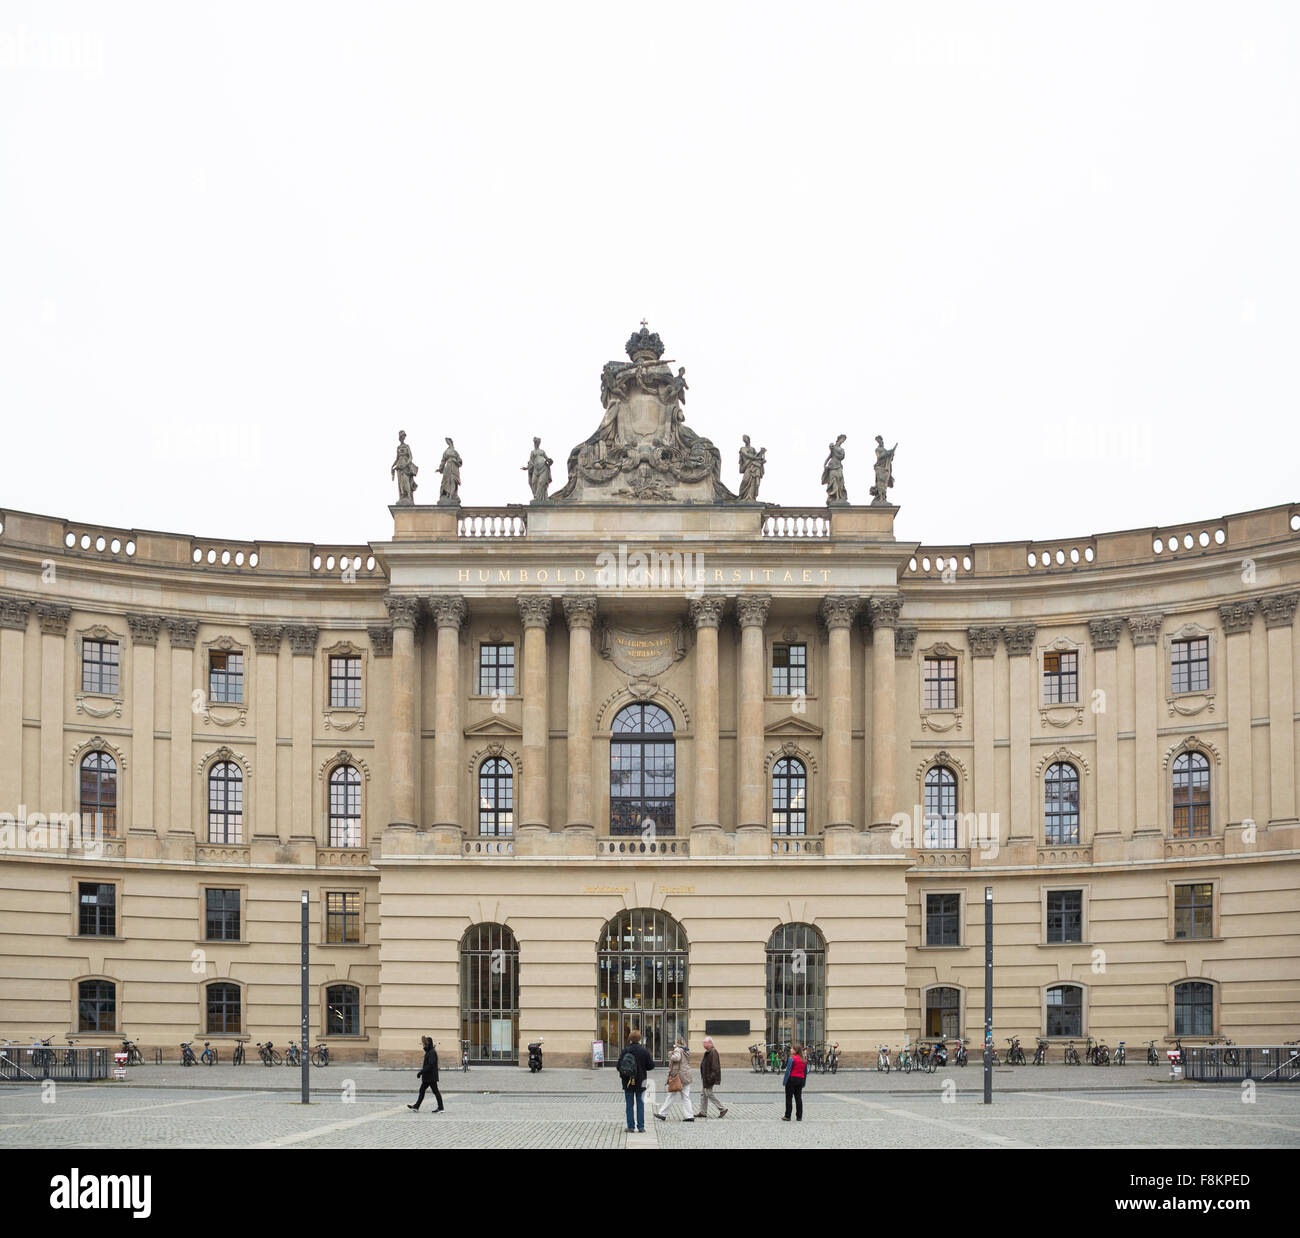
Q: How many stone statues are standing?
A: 6